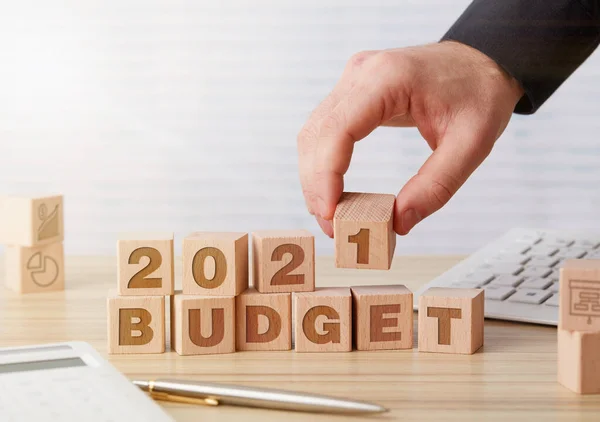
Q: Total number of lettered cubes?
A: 6